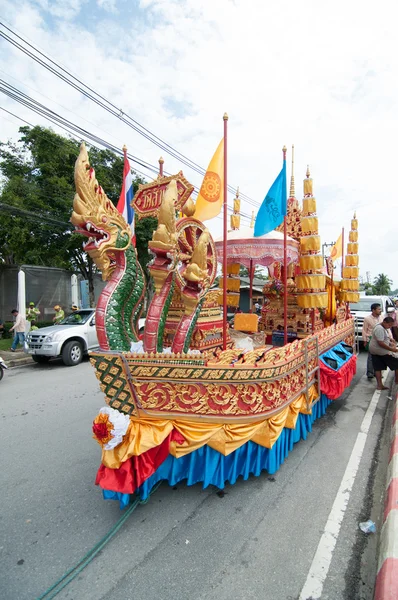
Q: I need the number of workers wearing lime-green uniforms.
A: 4